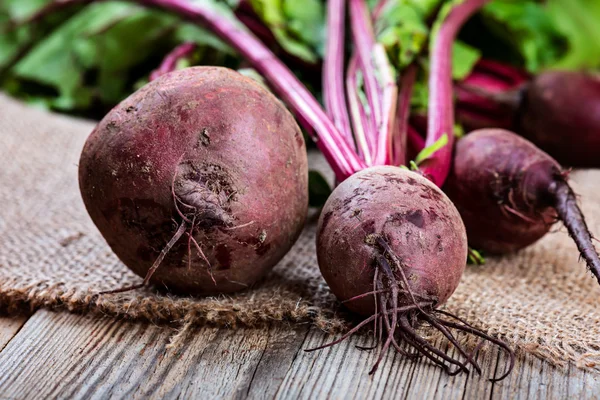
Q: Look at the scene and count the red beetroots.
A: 4